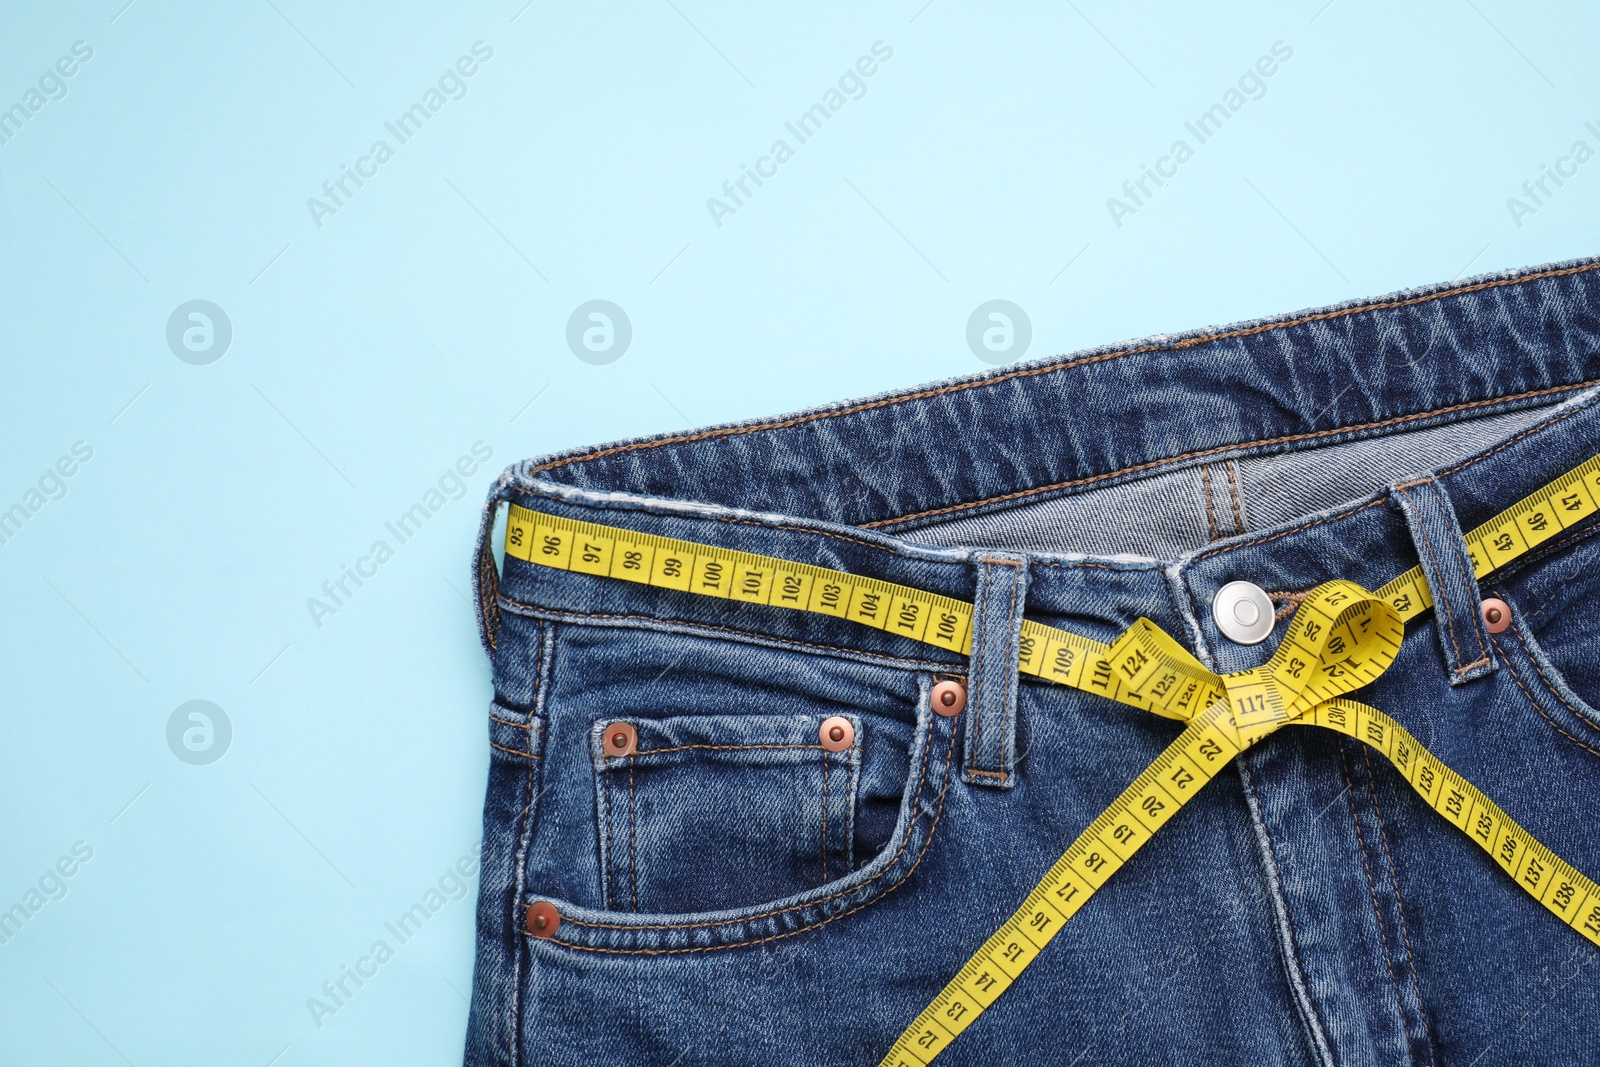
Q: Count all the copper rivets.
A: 5